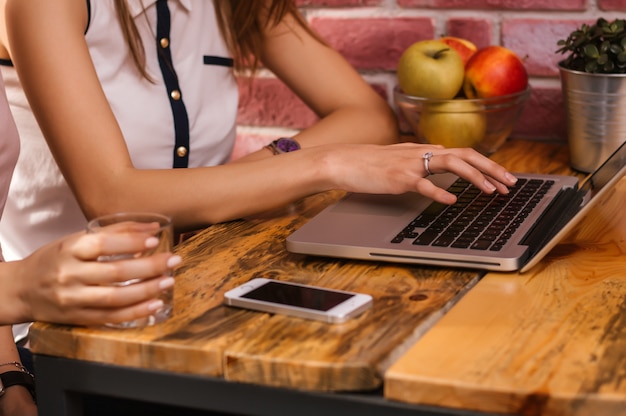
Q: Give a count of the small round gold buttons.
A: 3